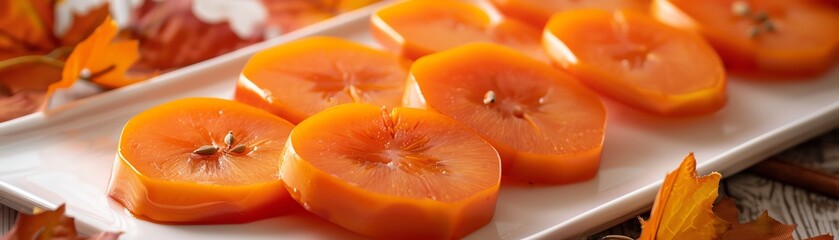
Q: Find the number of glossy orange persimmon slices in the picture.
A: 8